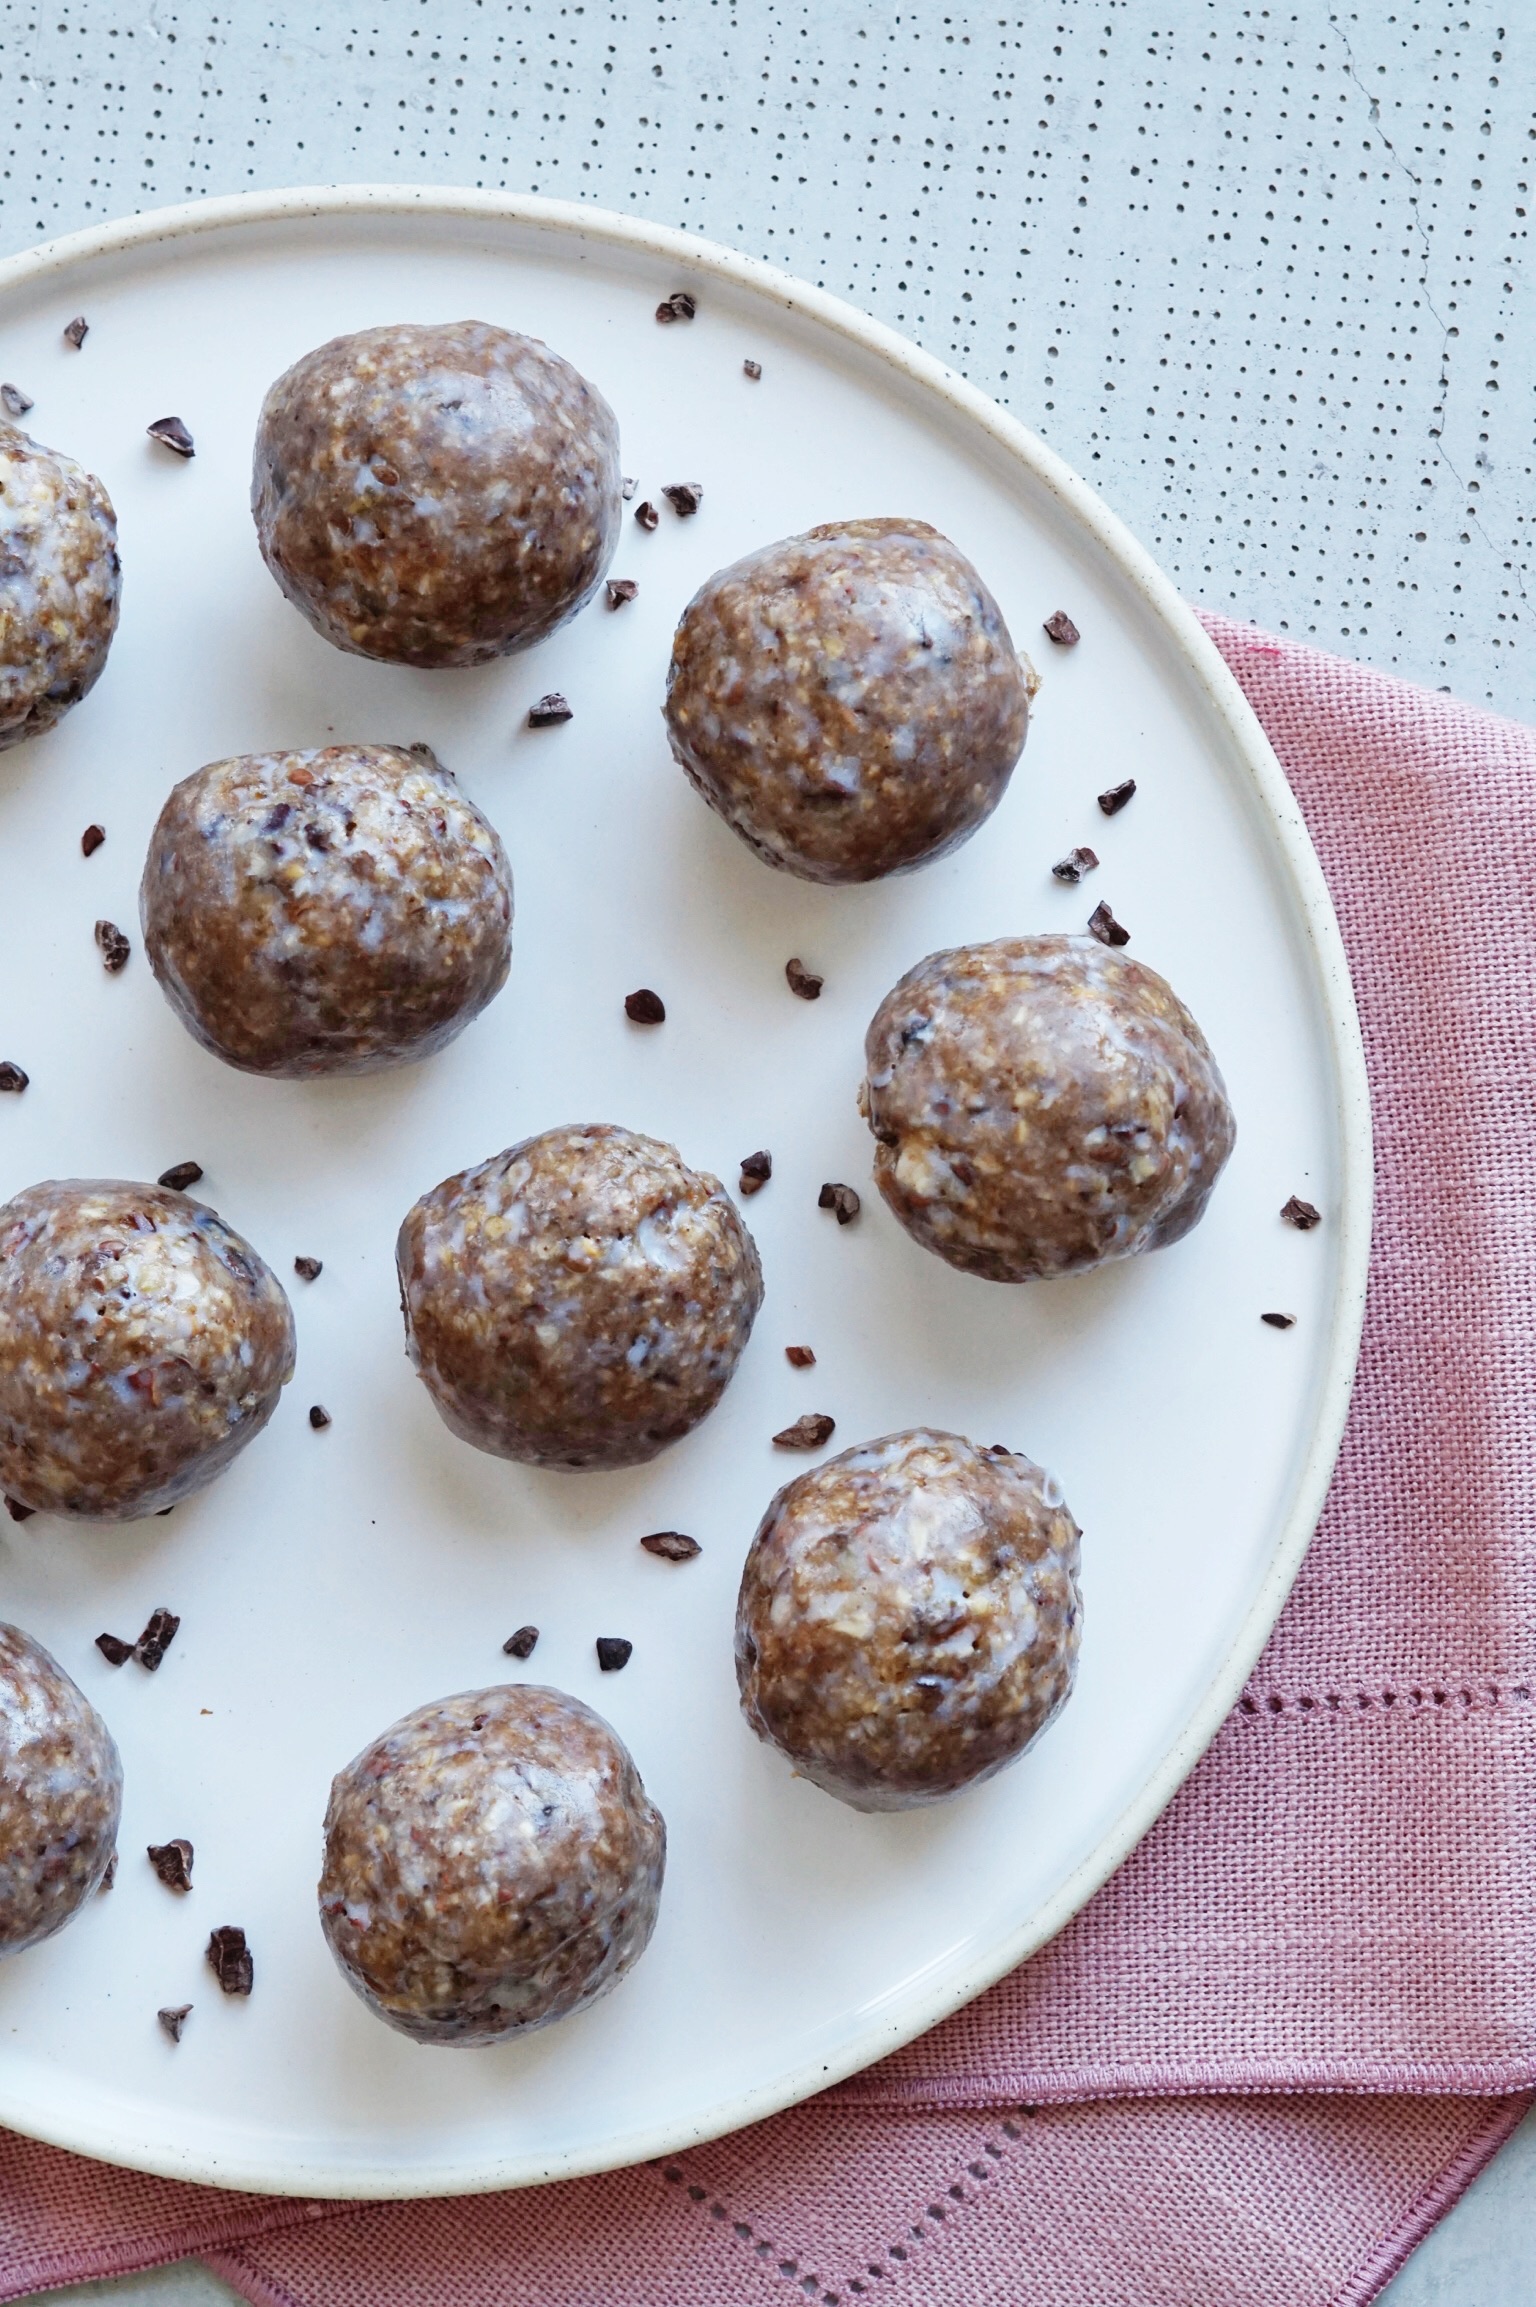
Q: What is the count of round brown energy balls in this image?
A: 10